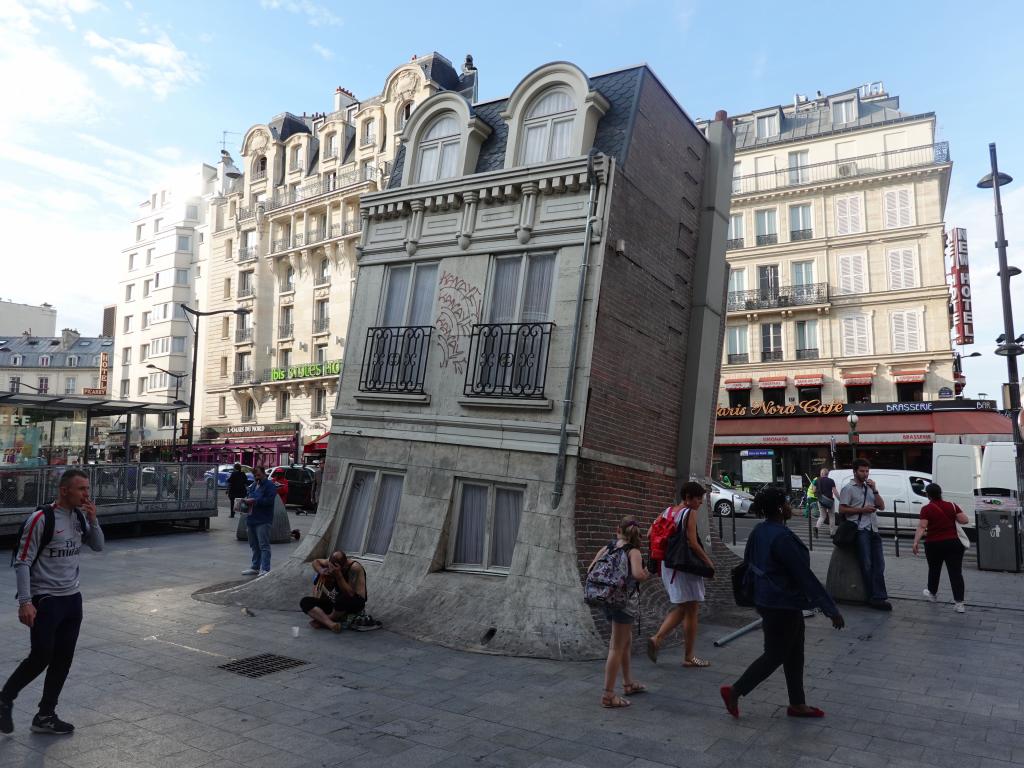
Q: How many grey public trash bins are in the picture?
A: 1